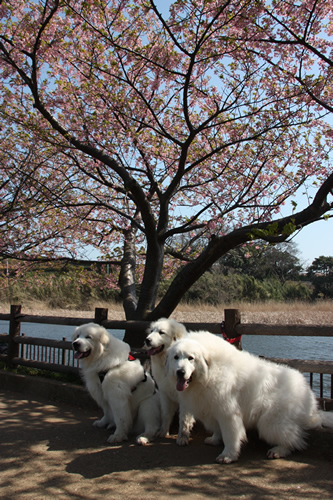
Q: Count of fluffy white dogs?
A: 3